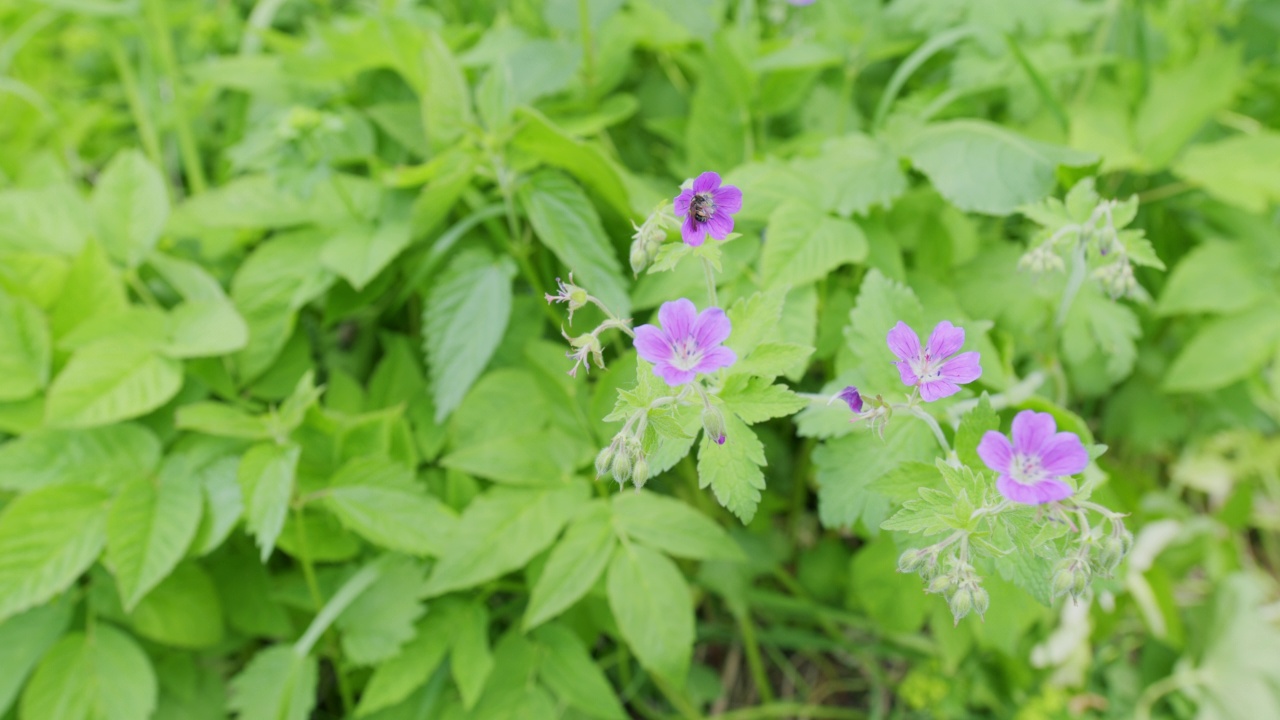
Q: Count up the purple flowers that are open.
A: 4